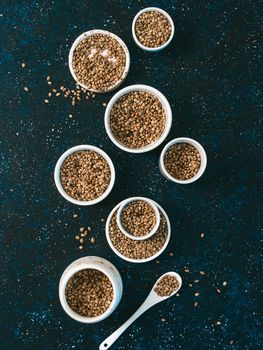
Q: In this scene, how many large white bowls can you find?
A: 5